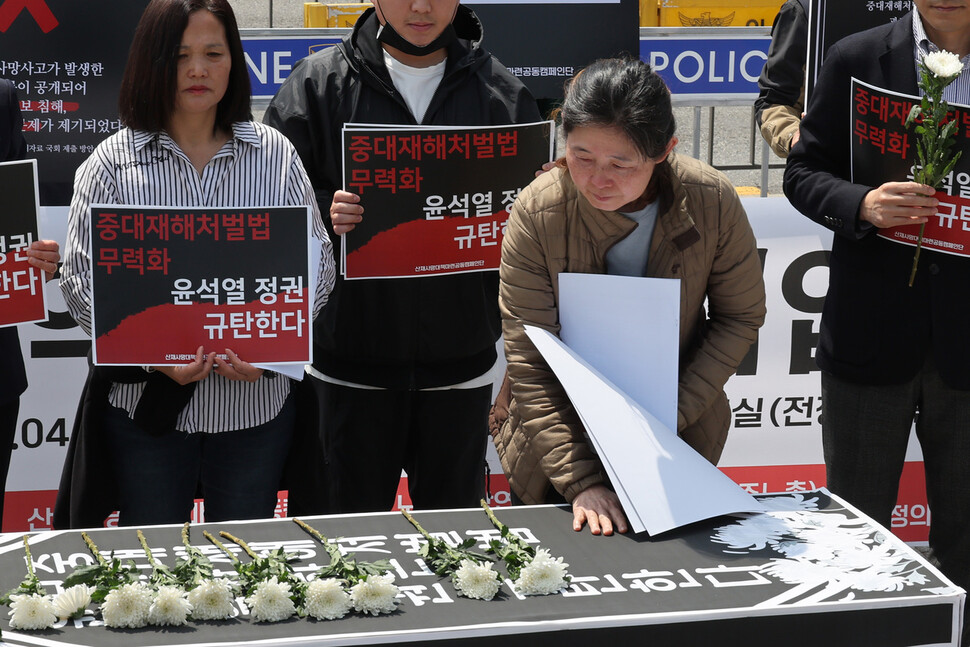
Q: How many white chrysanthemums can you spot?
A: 11